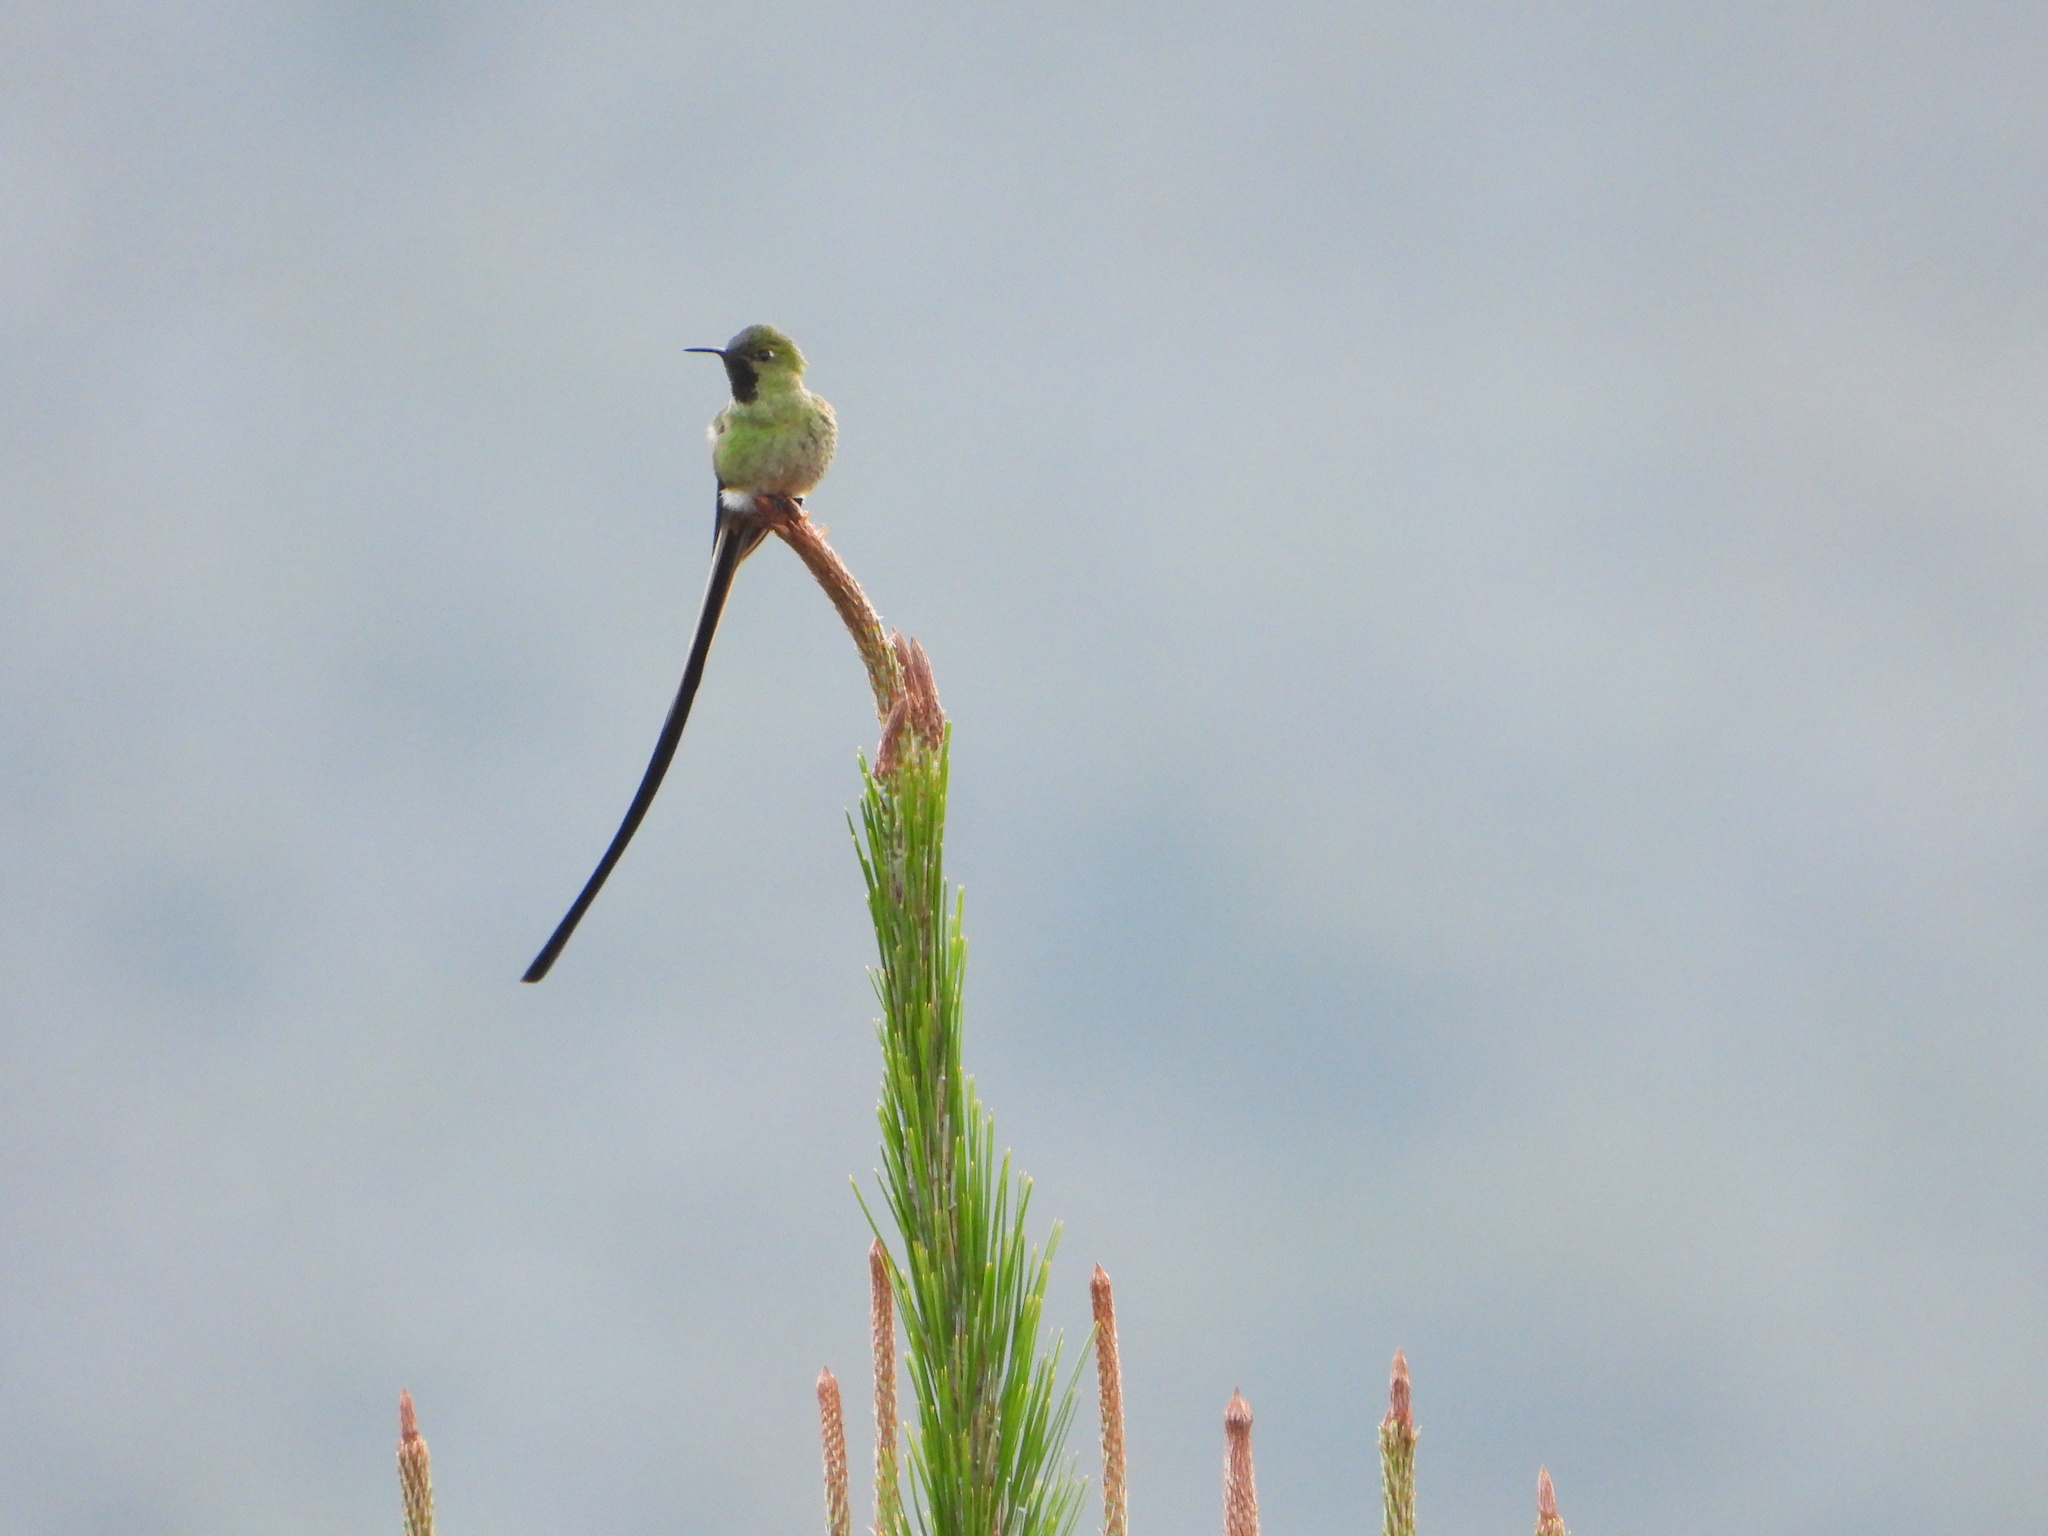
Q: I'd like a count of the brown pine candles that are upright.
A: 7